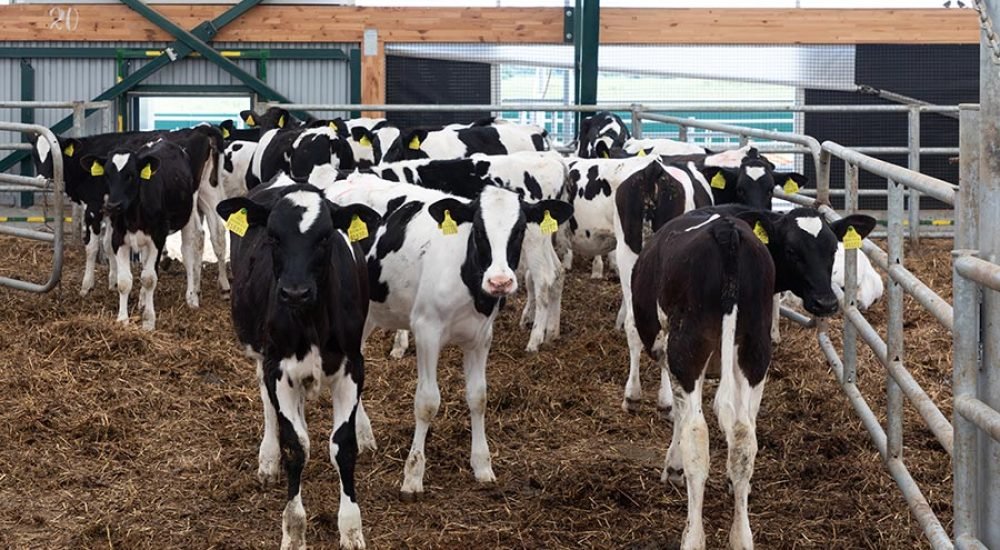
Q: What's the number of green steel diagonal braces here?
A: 2